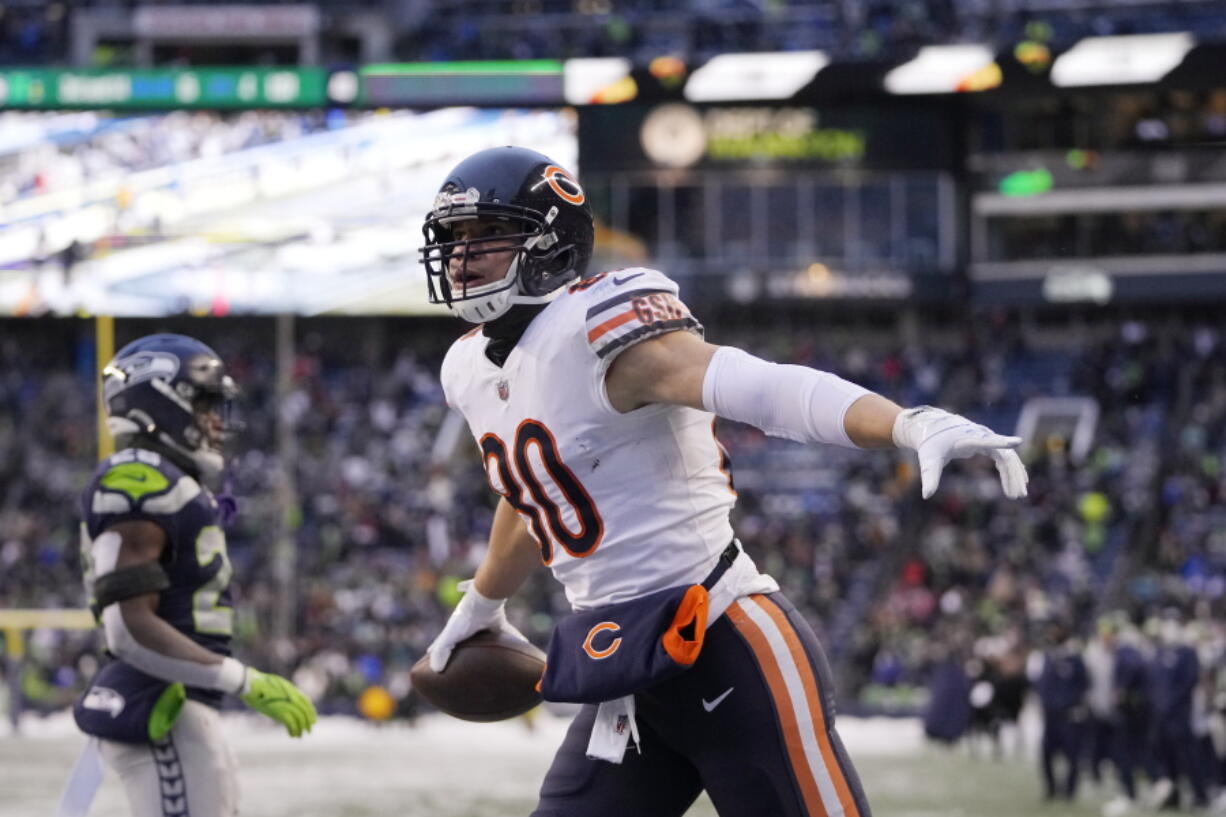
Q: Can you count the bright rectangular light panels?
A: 4